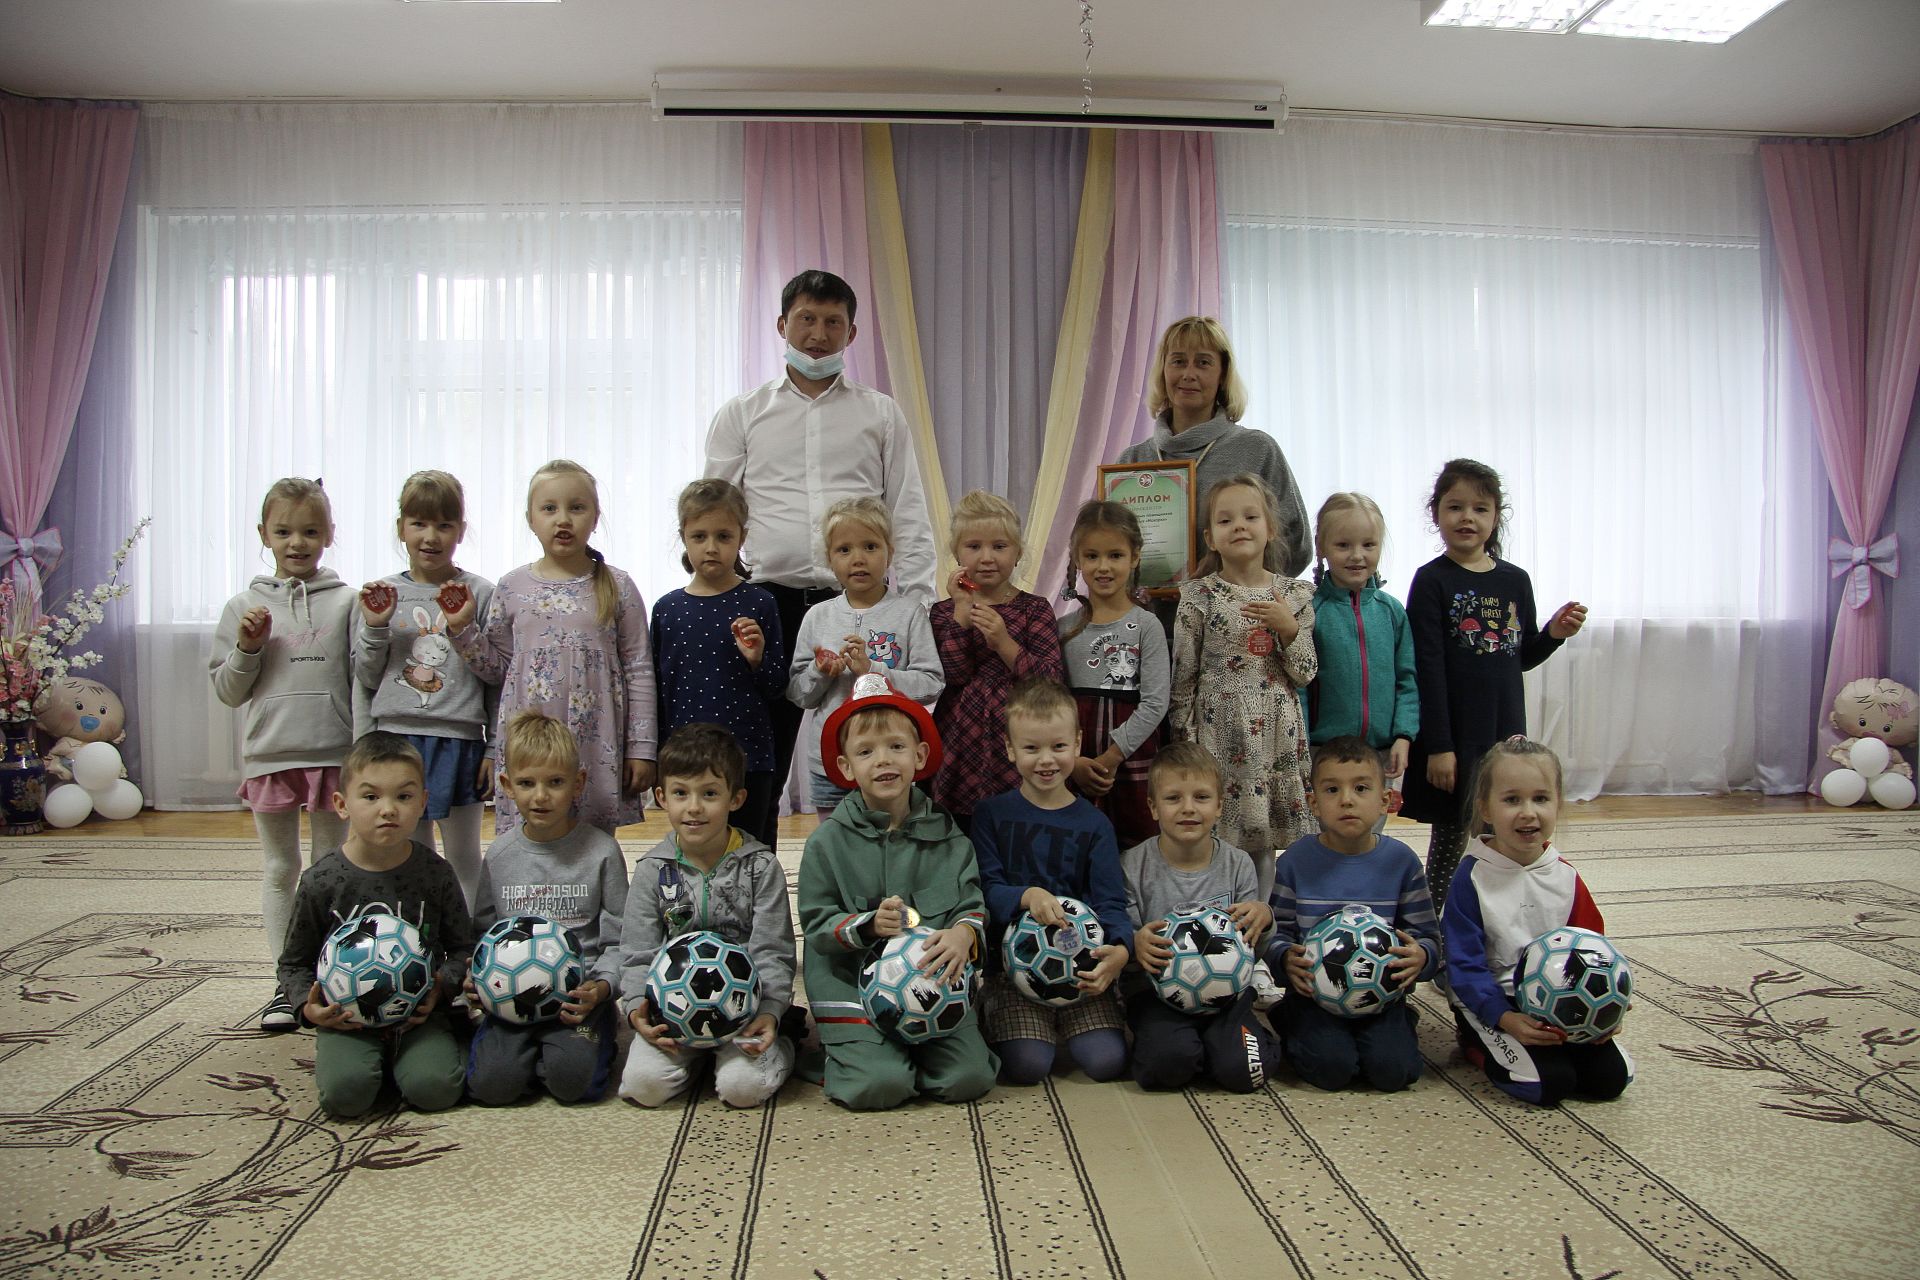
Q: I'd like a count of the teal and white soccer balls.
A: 8